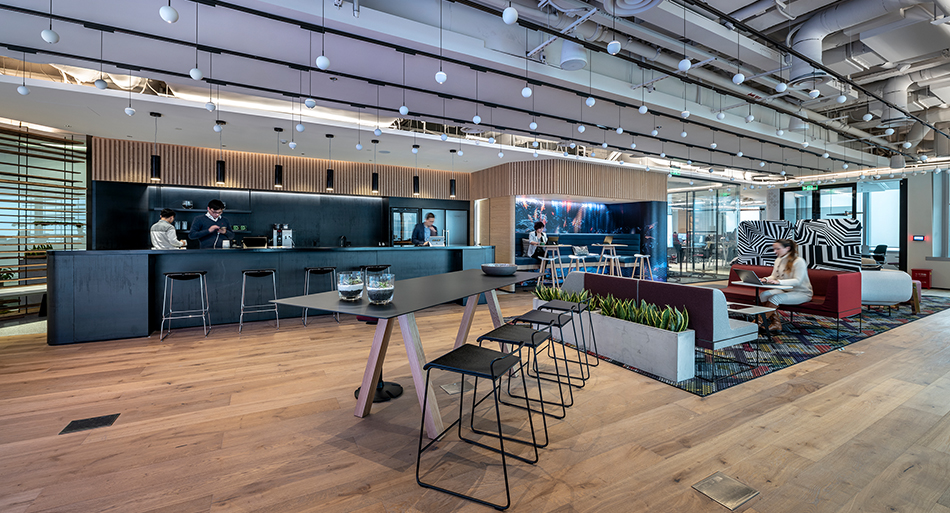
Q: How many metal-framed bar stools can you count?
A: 8